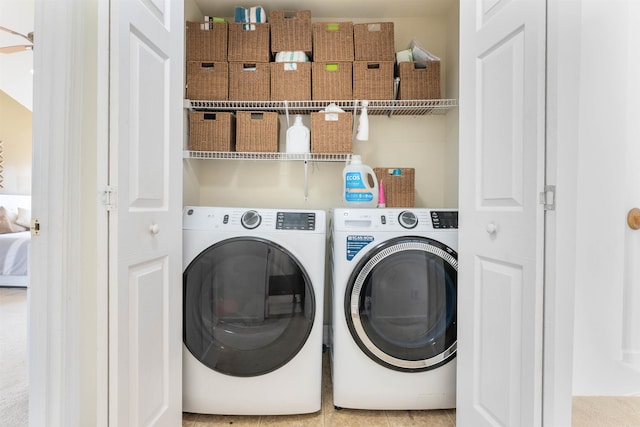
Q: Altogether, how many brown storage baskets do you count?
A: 15